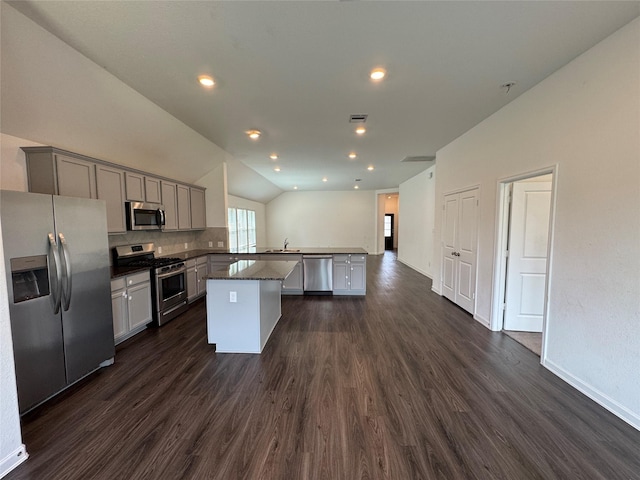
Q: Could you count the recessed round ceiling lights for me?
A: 11